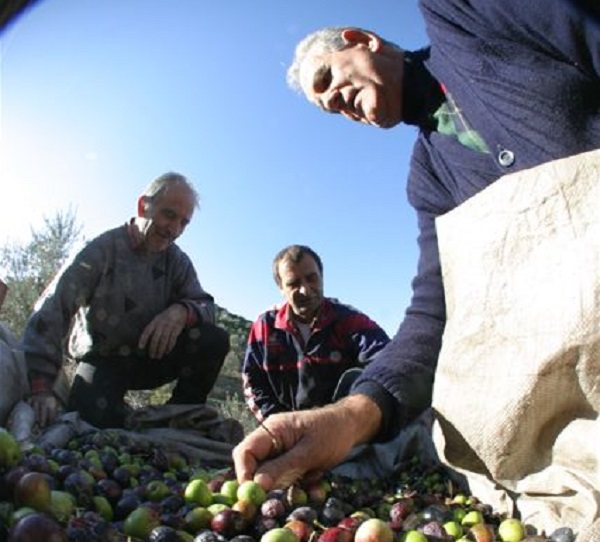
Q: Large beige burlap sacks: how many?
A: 1